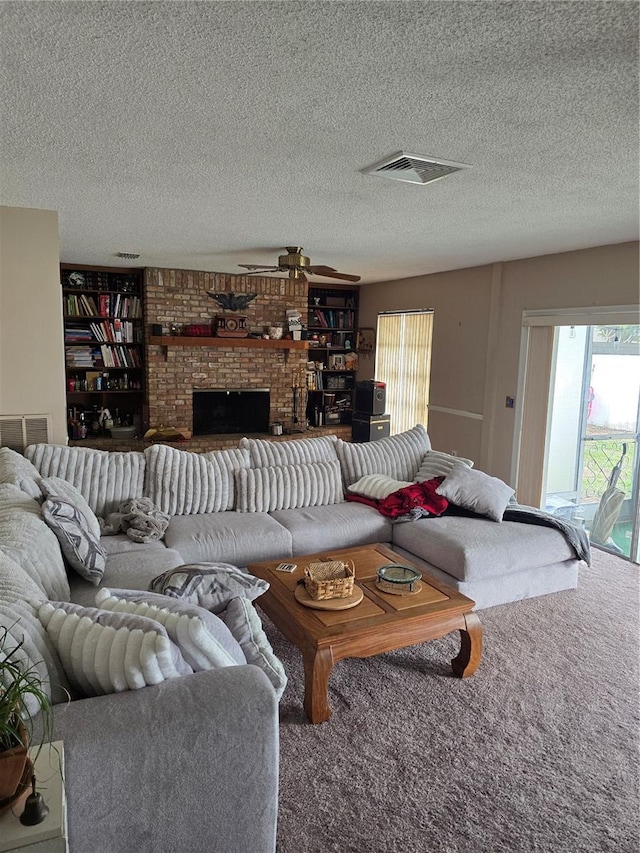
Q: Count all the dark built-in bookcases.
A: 2